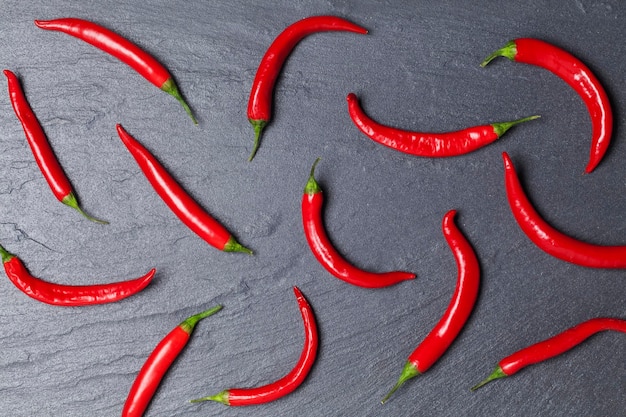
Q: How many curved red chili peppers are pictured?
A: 13